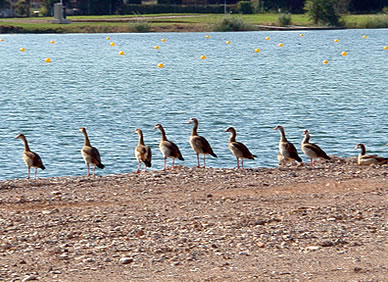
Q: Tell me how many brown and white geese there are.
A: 9